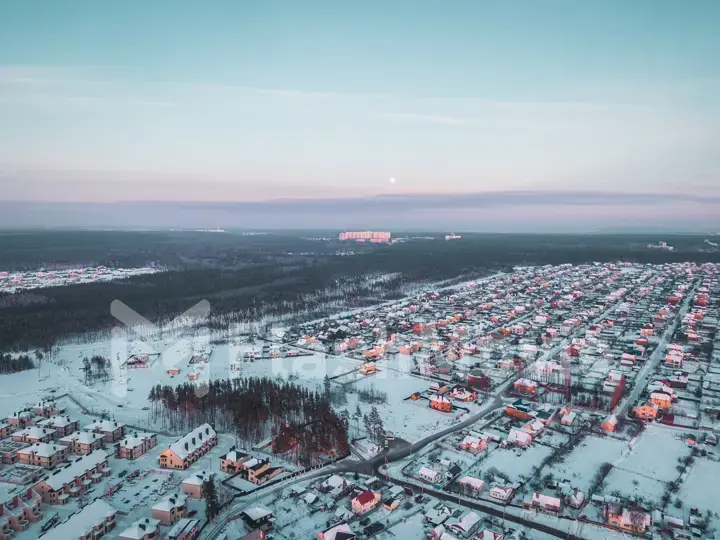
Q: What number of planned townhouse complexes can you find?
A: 1